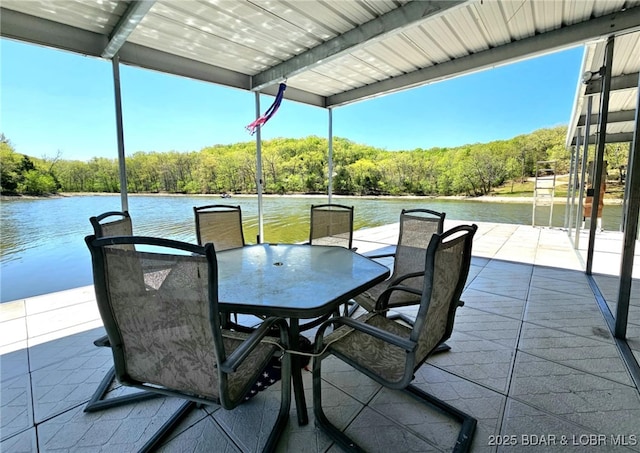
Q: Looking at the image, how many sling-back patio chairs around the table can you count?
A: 6